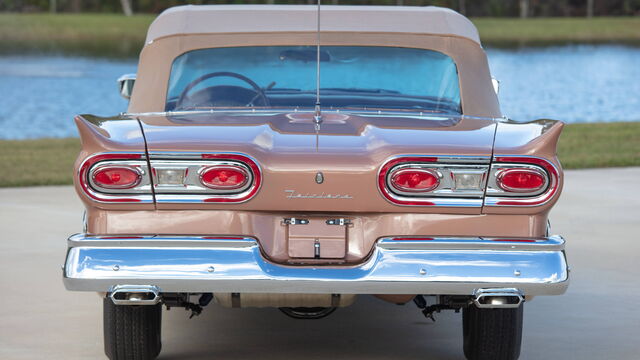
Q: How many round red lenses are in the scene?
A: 4